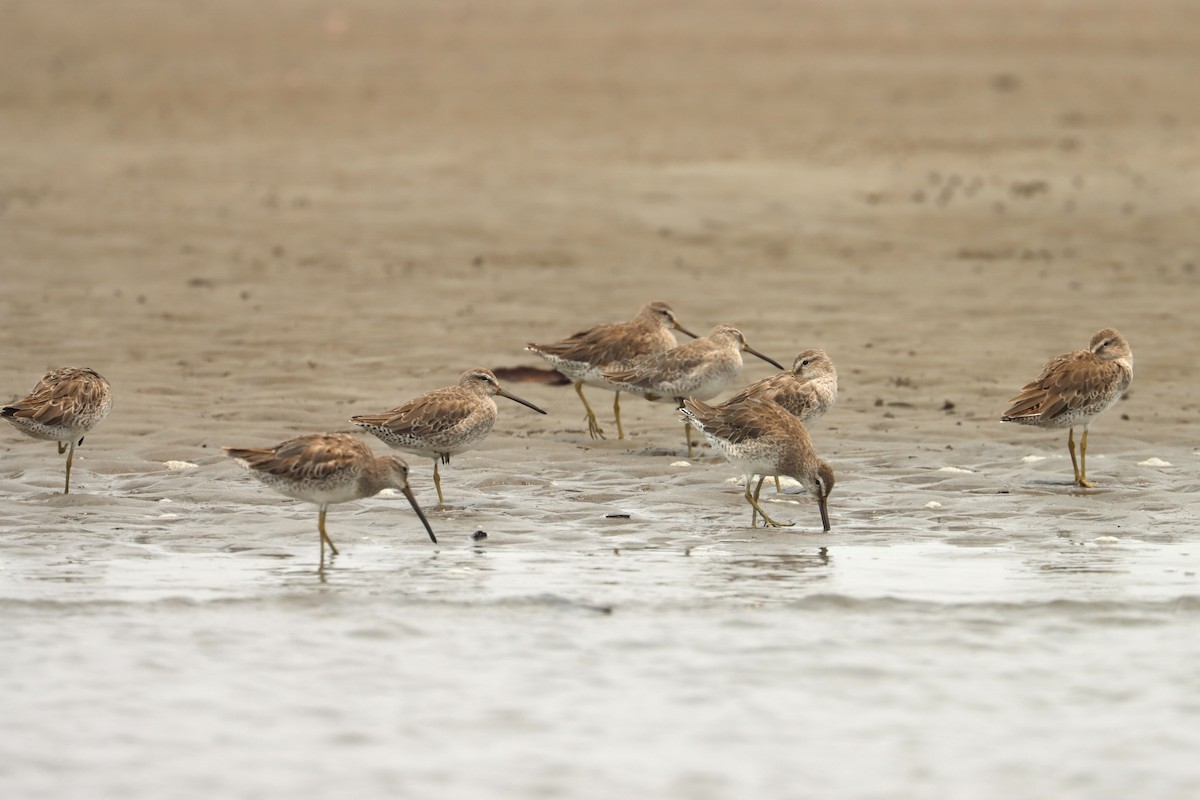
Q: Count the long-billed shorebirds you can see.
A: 8